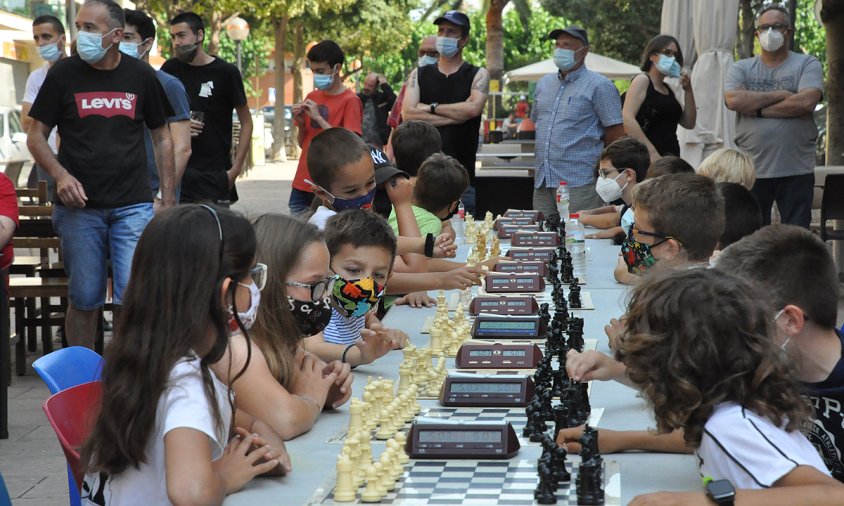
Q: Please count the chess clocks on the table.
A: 12